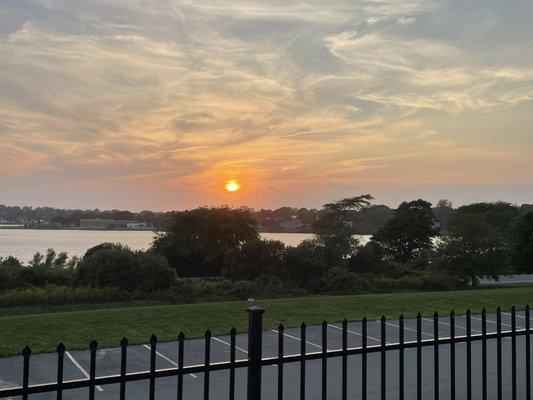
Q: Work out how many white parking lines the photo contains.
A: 9